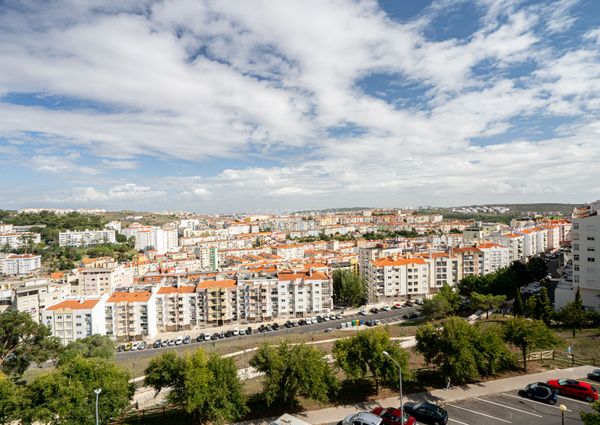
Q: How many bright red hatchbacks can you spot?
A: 1